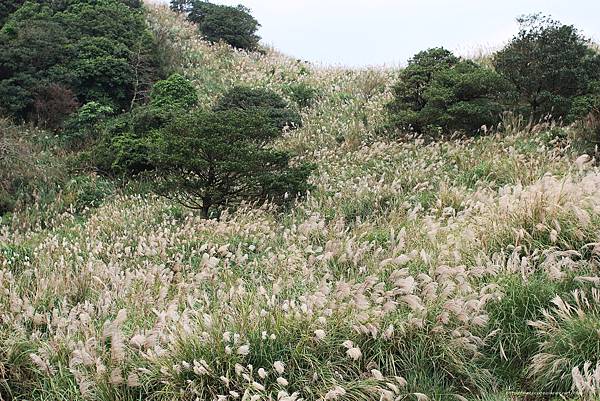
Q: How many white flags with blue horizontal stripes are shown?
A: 0